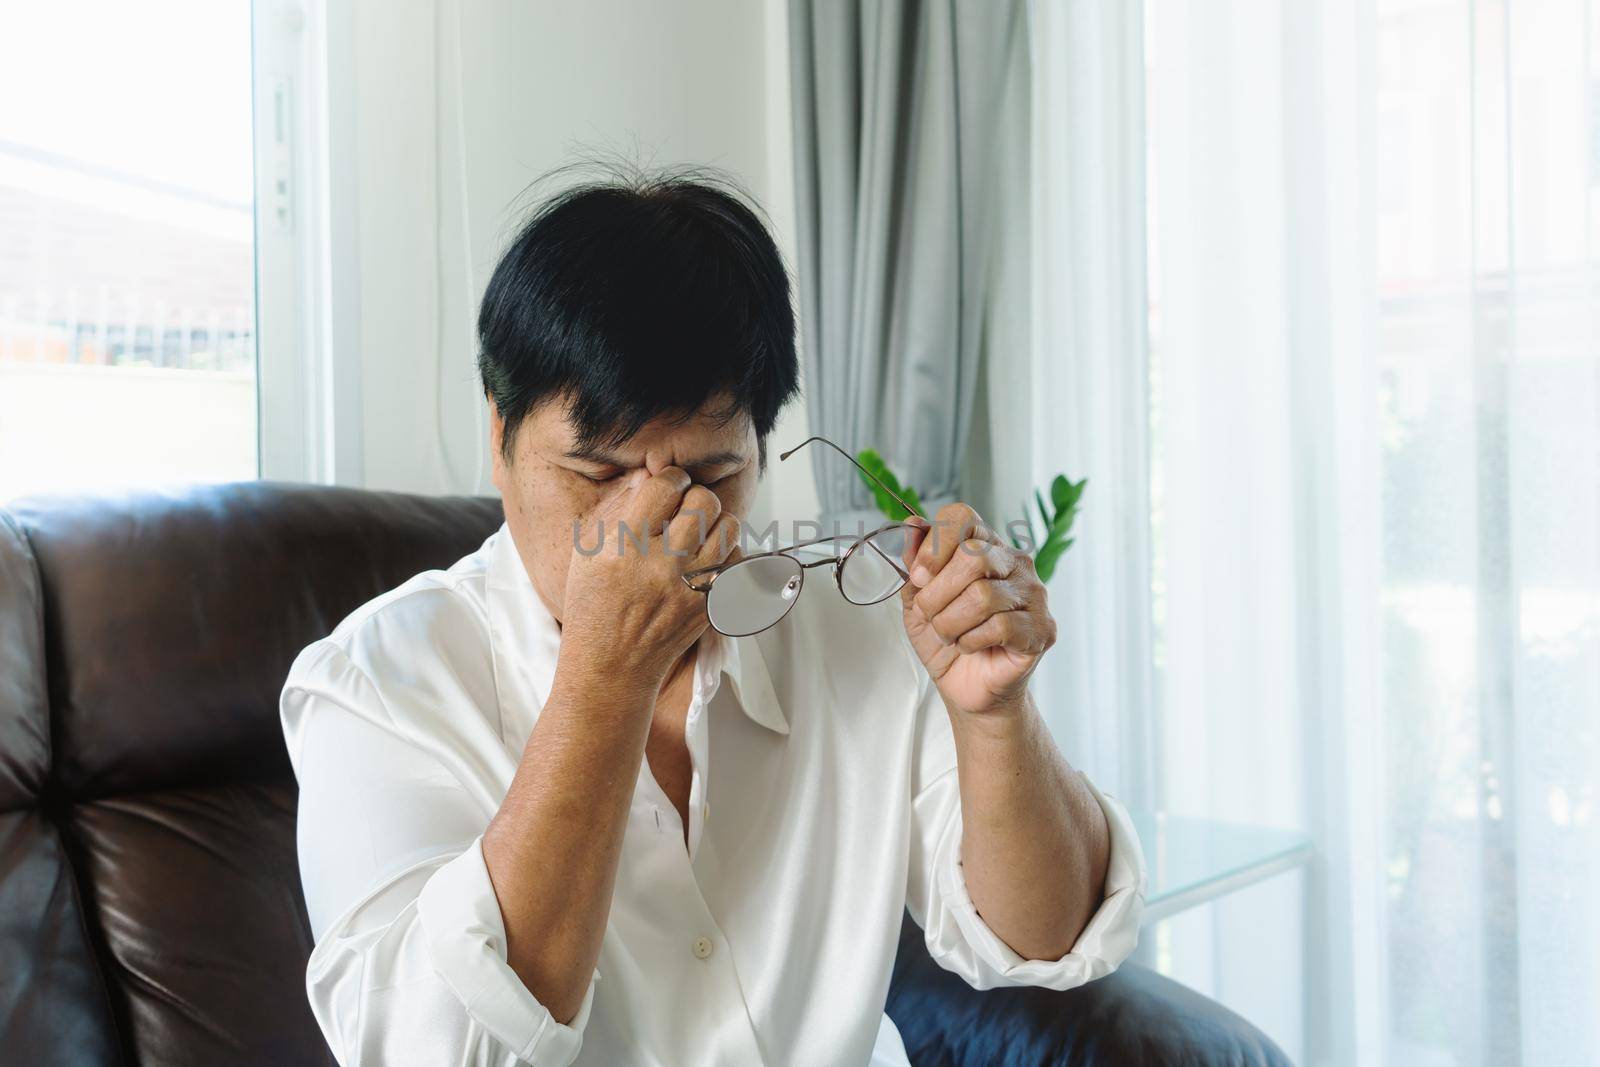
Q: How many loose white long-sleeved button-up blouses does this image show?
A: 1